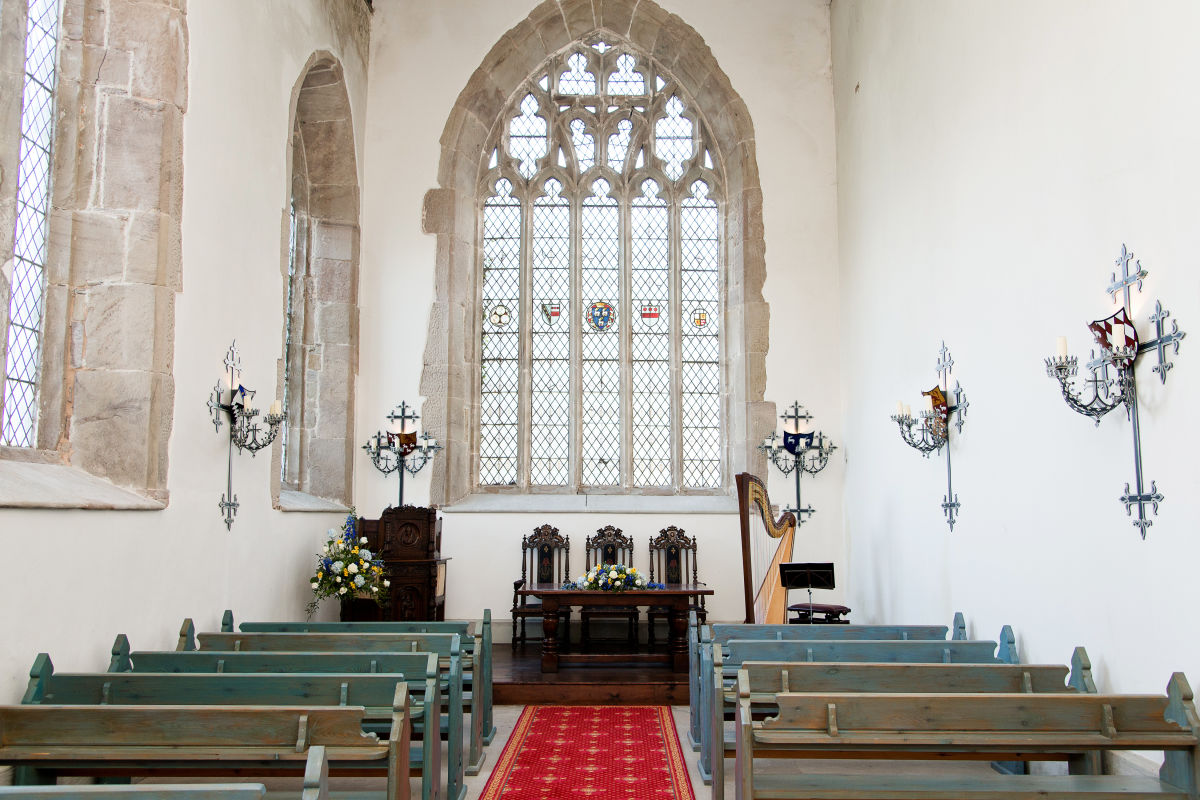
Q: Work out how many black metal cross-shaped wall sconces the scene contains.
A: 5